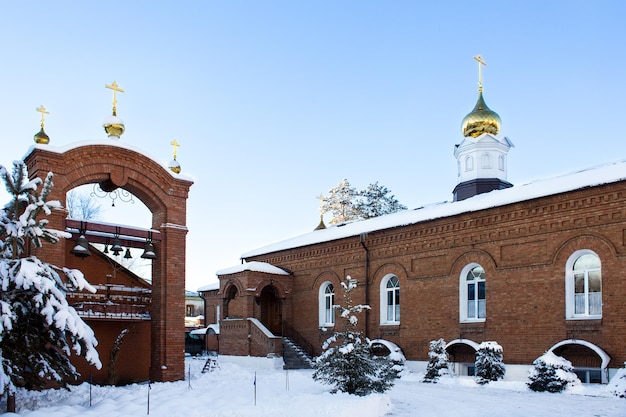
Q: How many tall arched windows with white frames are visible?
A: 4